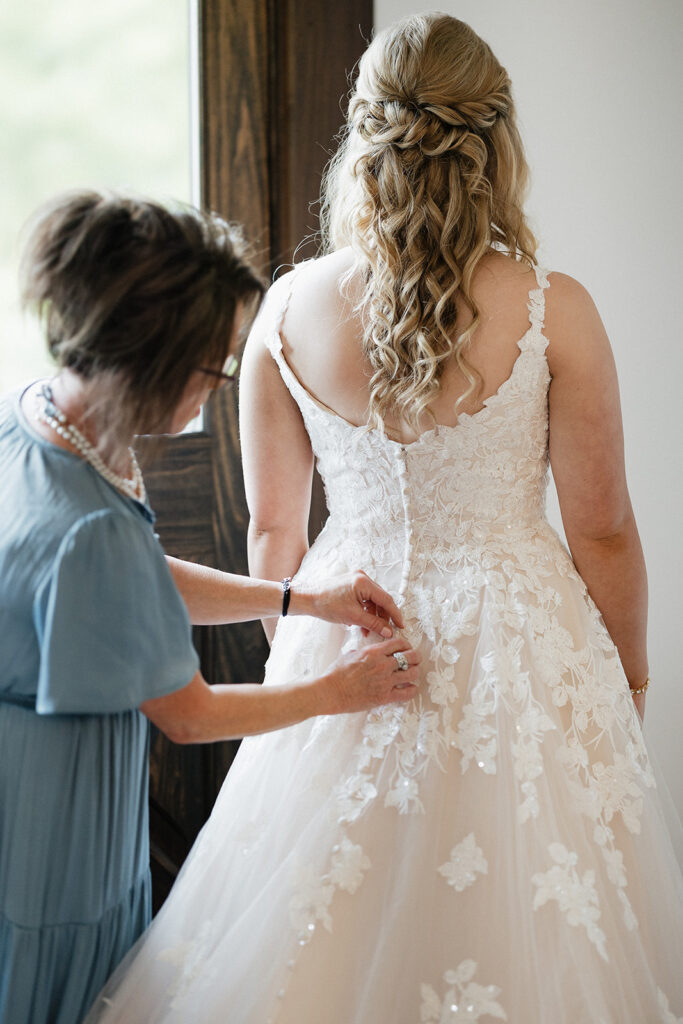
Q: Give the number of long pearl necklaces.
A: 1